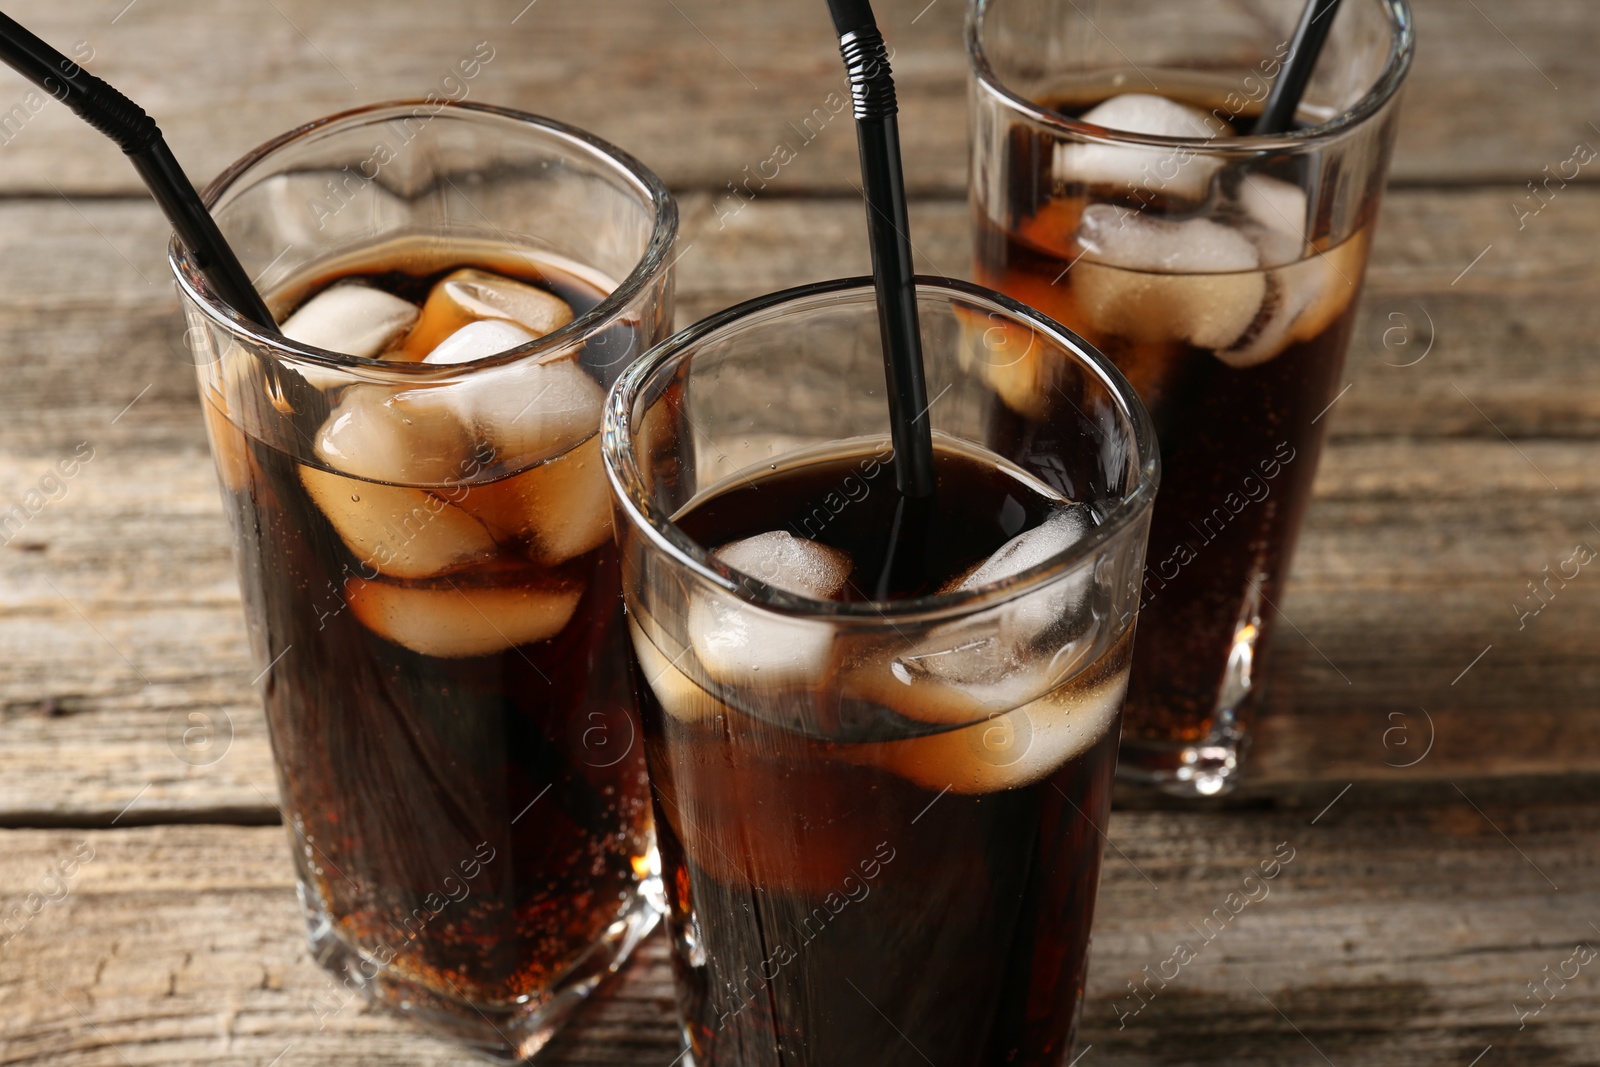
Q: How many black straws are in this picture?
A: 3